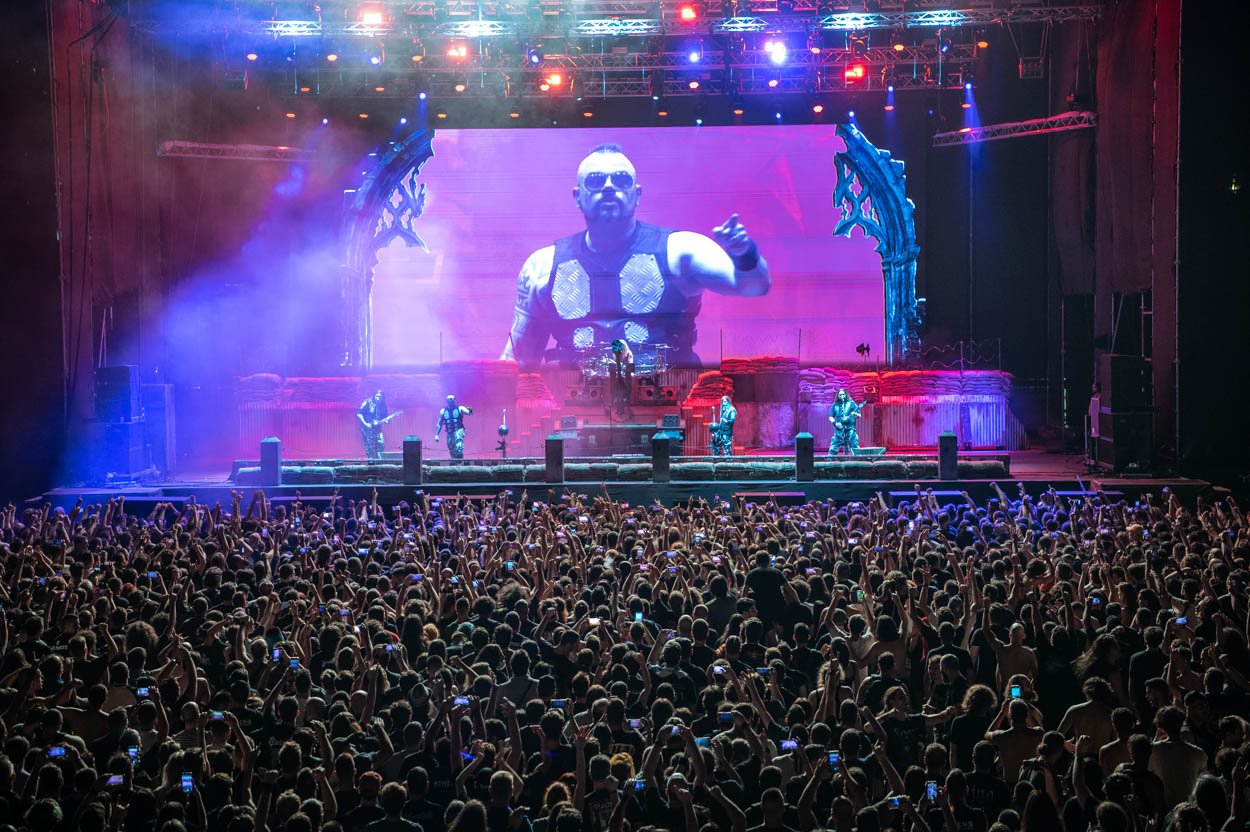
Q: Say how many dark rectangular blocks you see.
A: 6